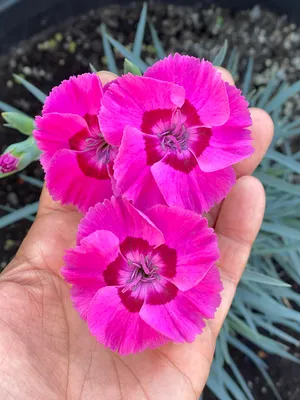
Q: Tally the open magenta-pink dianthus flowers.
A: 3